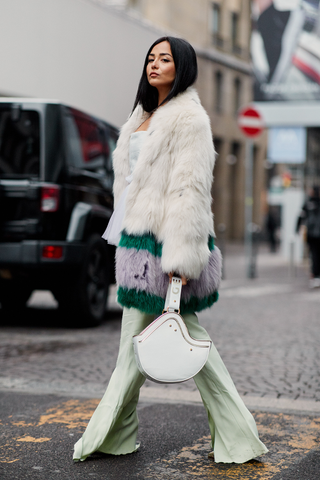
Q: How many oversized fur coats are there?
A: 1